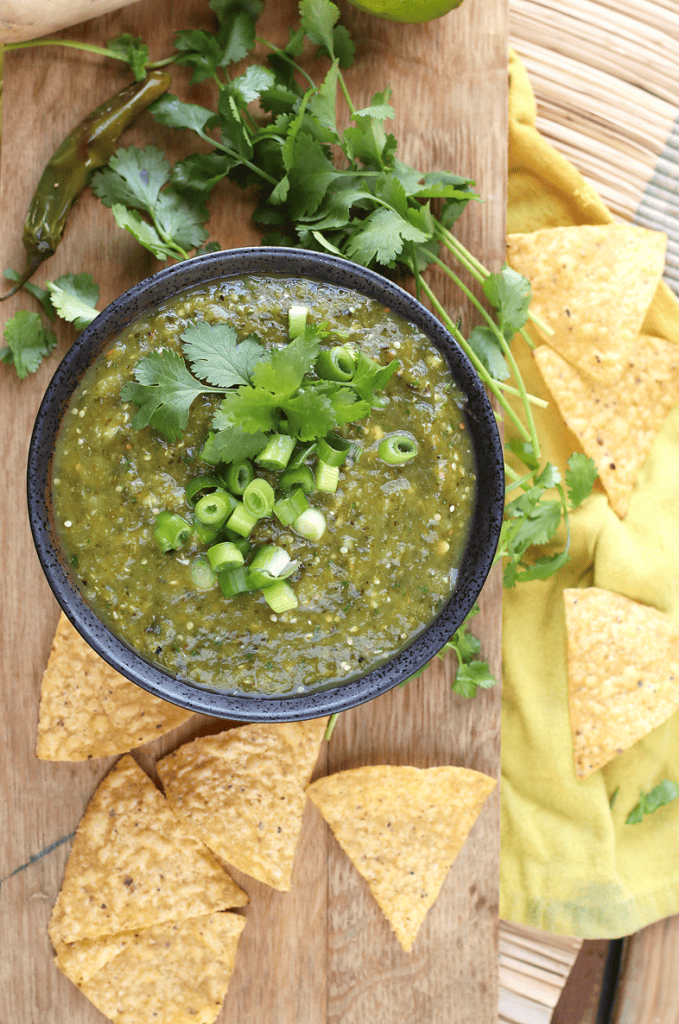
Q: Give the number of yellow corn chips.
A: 8